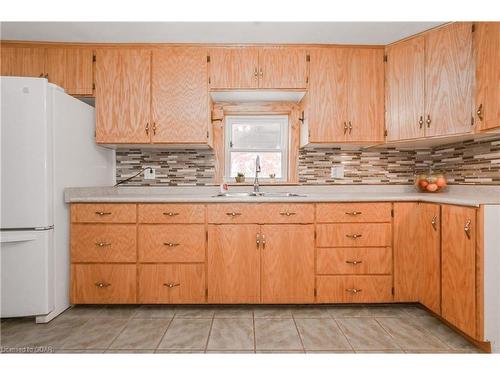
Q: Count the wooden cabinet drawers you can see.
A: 11